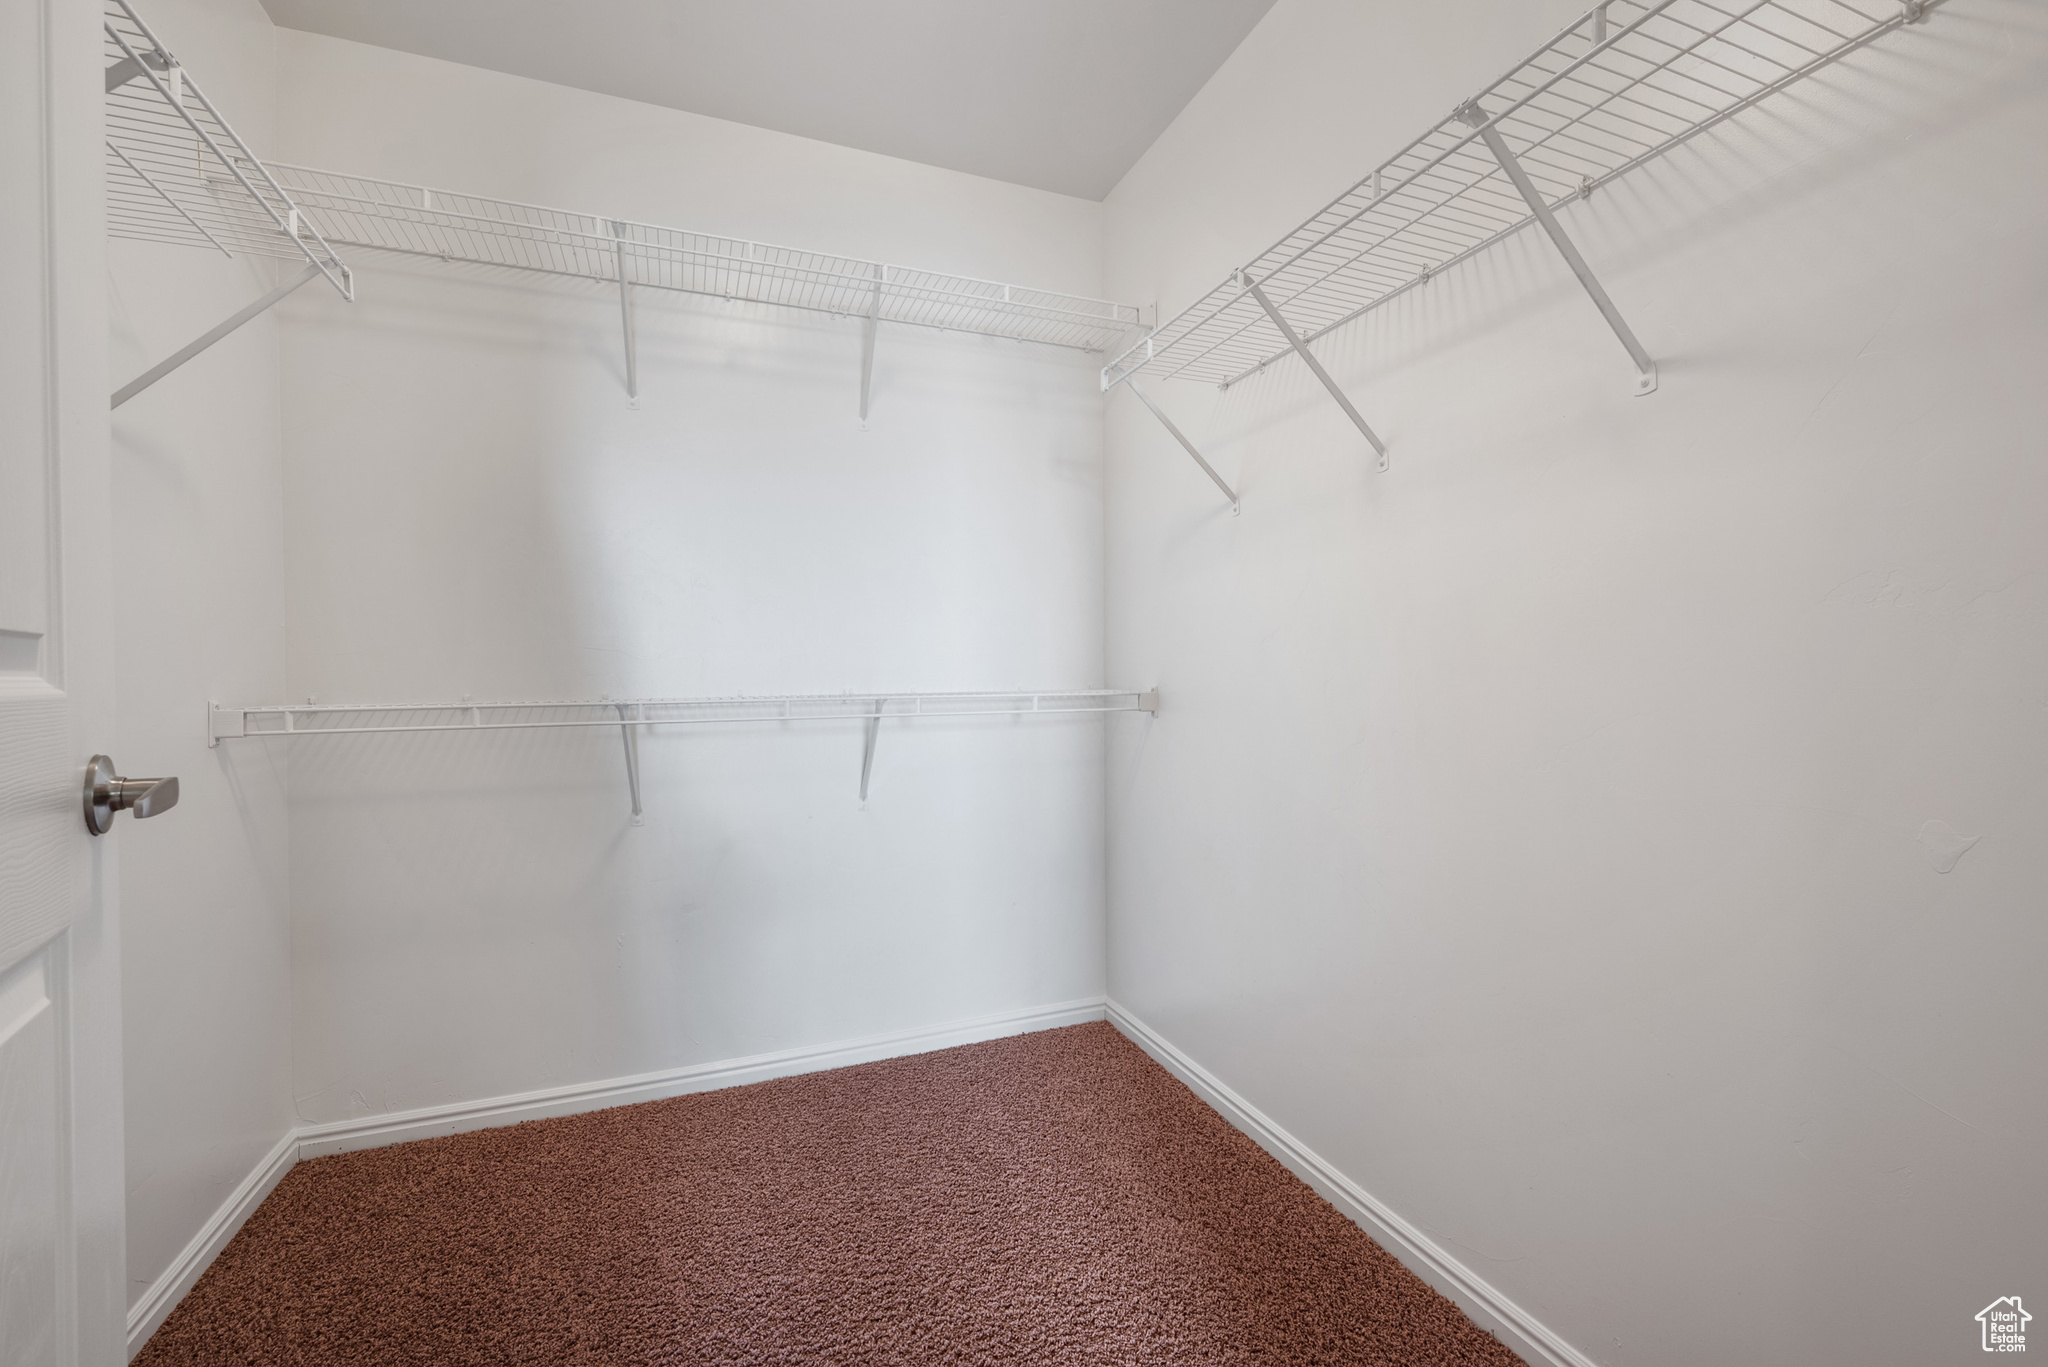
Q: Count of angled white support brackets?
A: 9